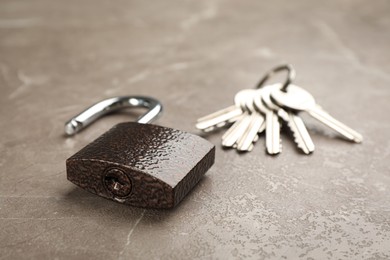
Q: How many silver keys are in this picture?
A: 6